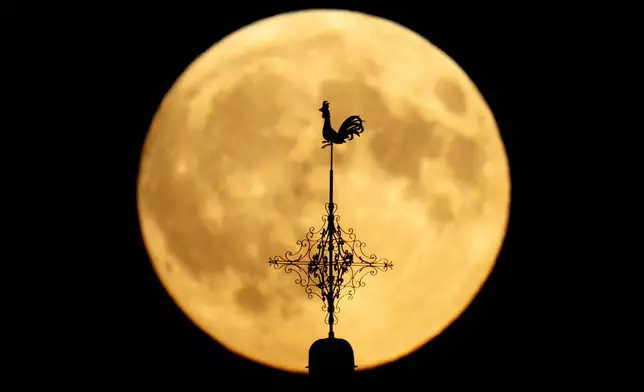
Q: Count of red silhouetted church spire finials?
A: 0